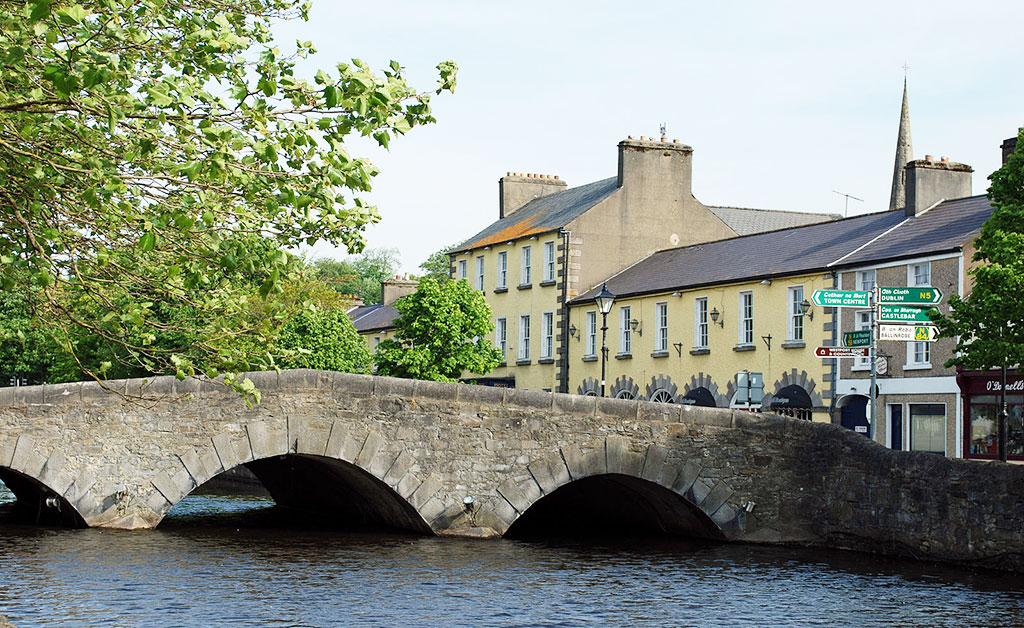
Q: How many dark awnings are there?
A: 2